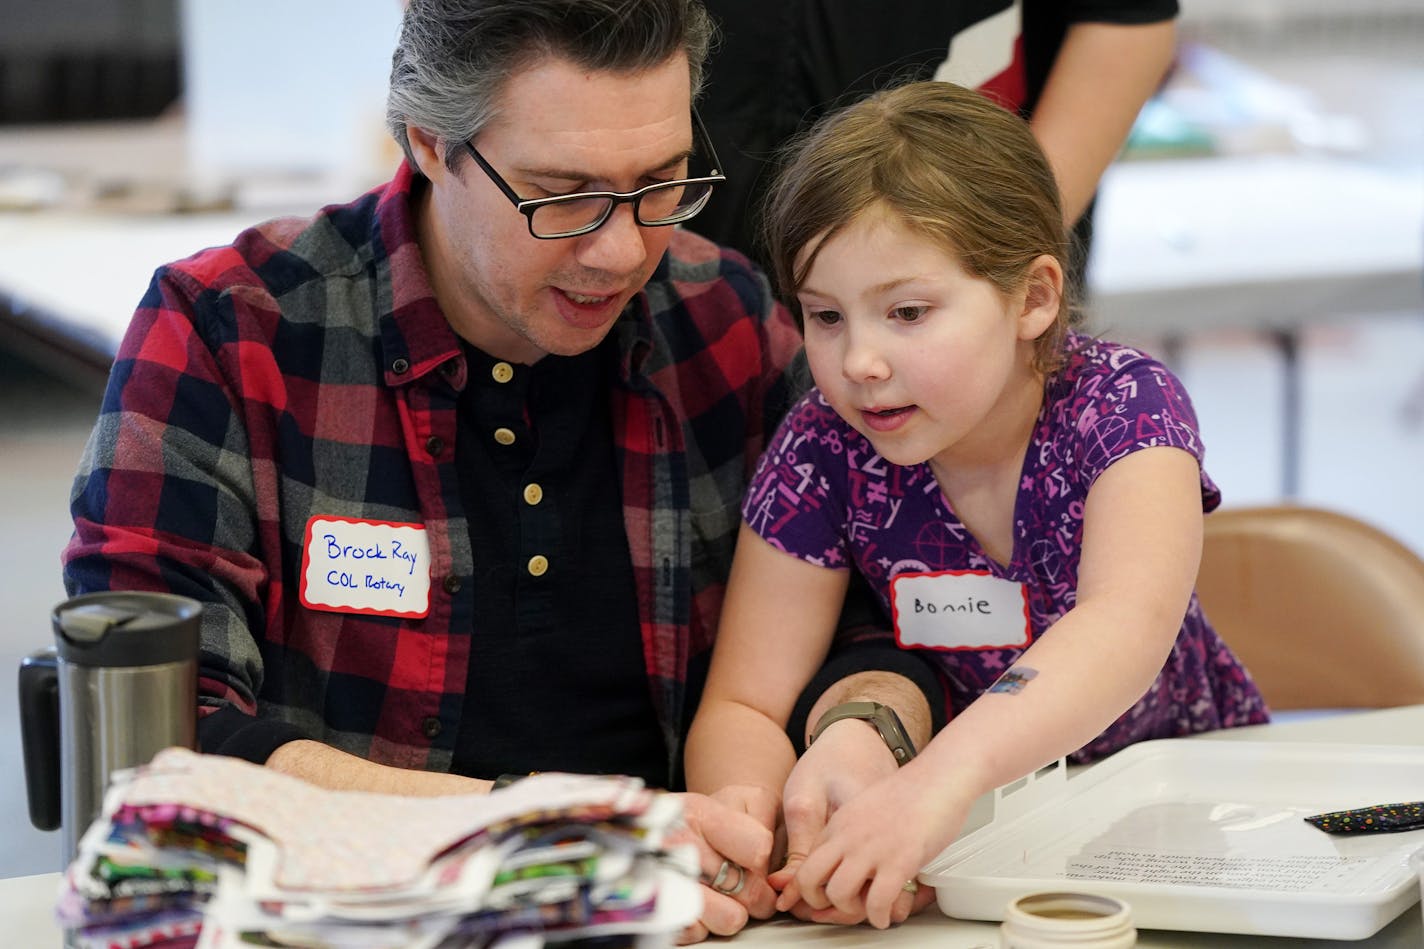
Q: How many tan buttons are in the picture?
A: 4